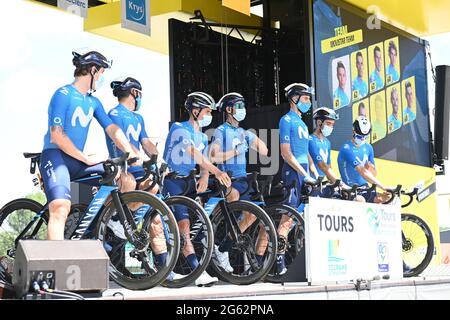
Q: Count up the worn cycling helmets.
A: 7